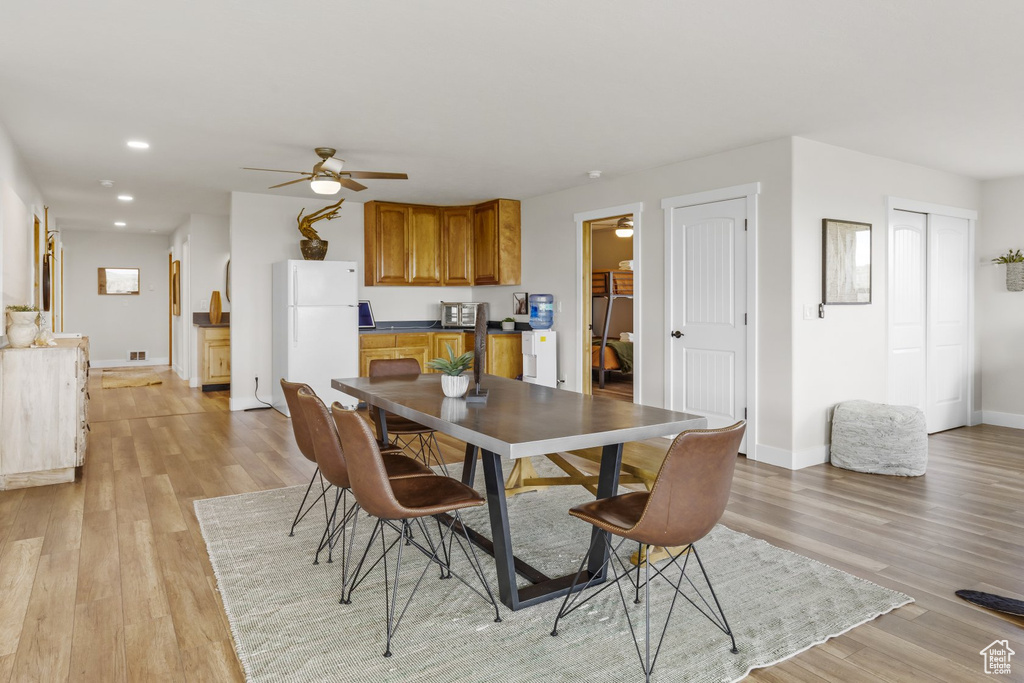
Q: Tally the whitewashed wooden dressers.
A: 1